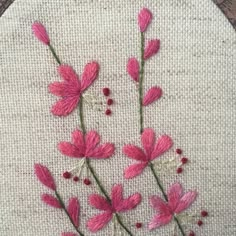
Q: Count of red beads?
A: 13